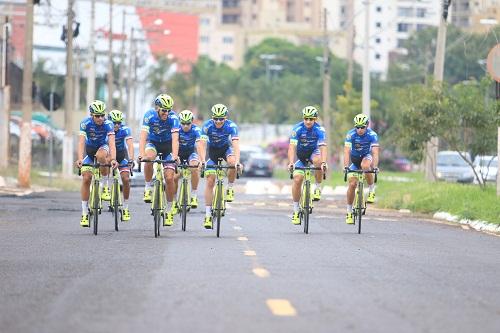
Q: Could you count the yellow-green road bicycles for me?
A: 7